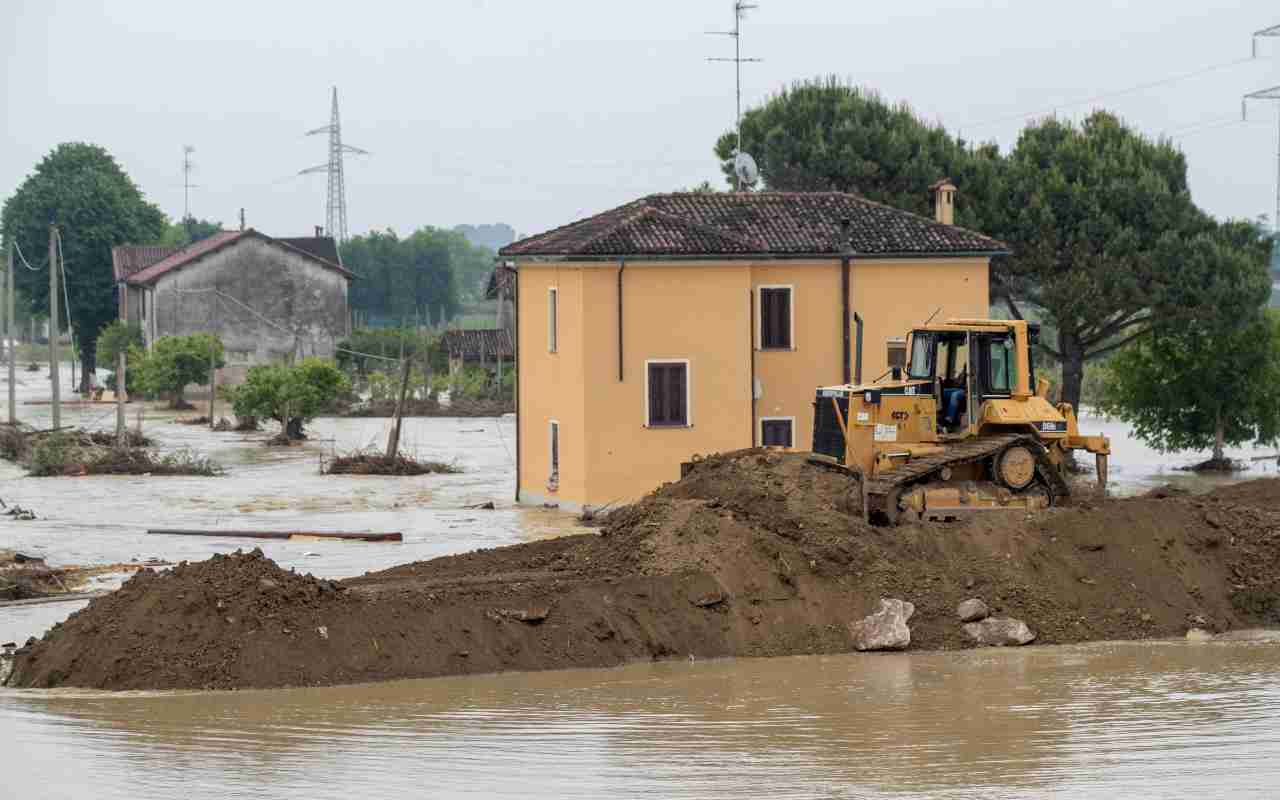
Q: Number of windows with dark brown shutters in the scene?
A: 3